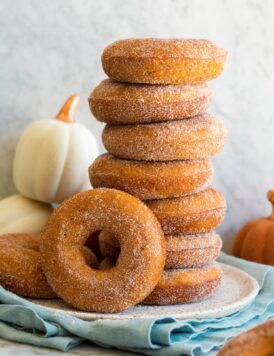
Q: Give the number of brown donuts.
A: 10